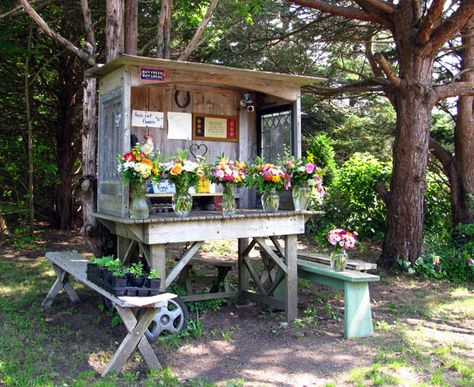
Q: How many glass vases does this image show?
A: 6